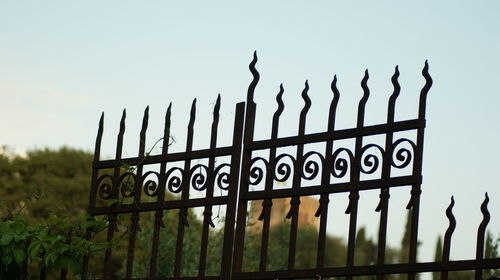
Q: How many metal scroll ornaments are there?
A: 12